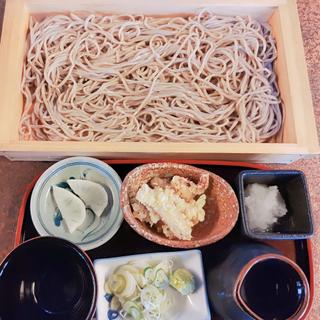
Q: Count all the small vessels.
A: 6